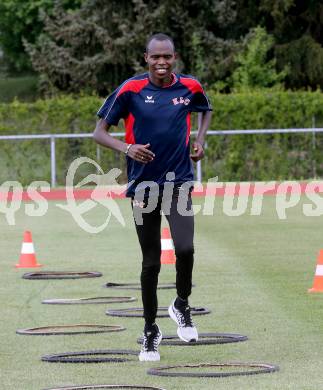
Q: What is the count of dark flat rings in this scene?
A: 9